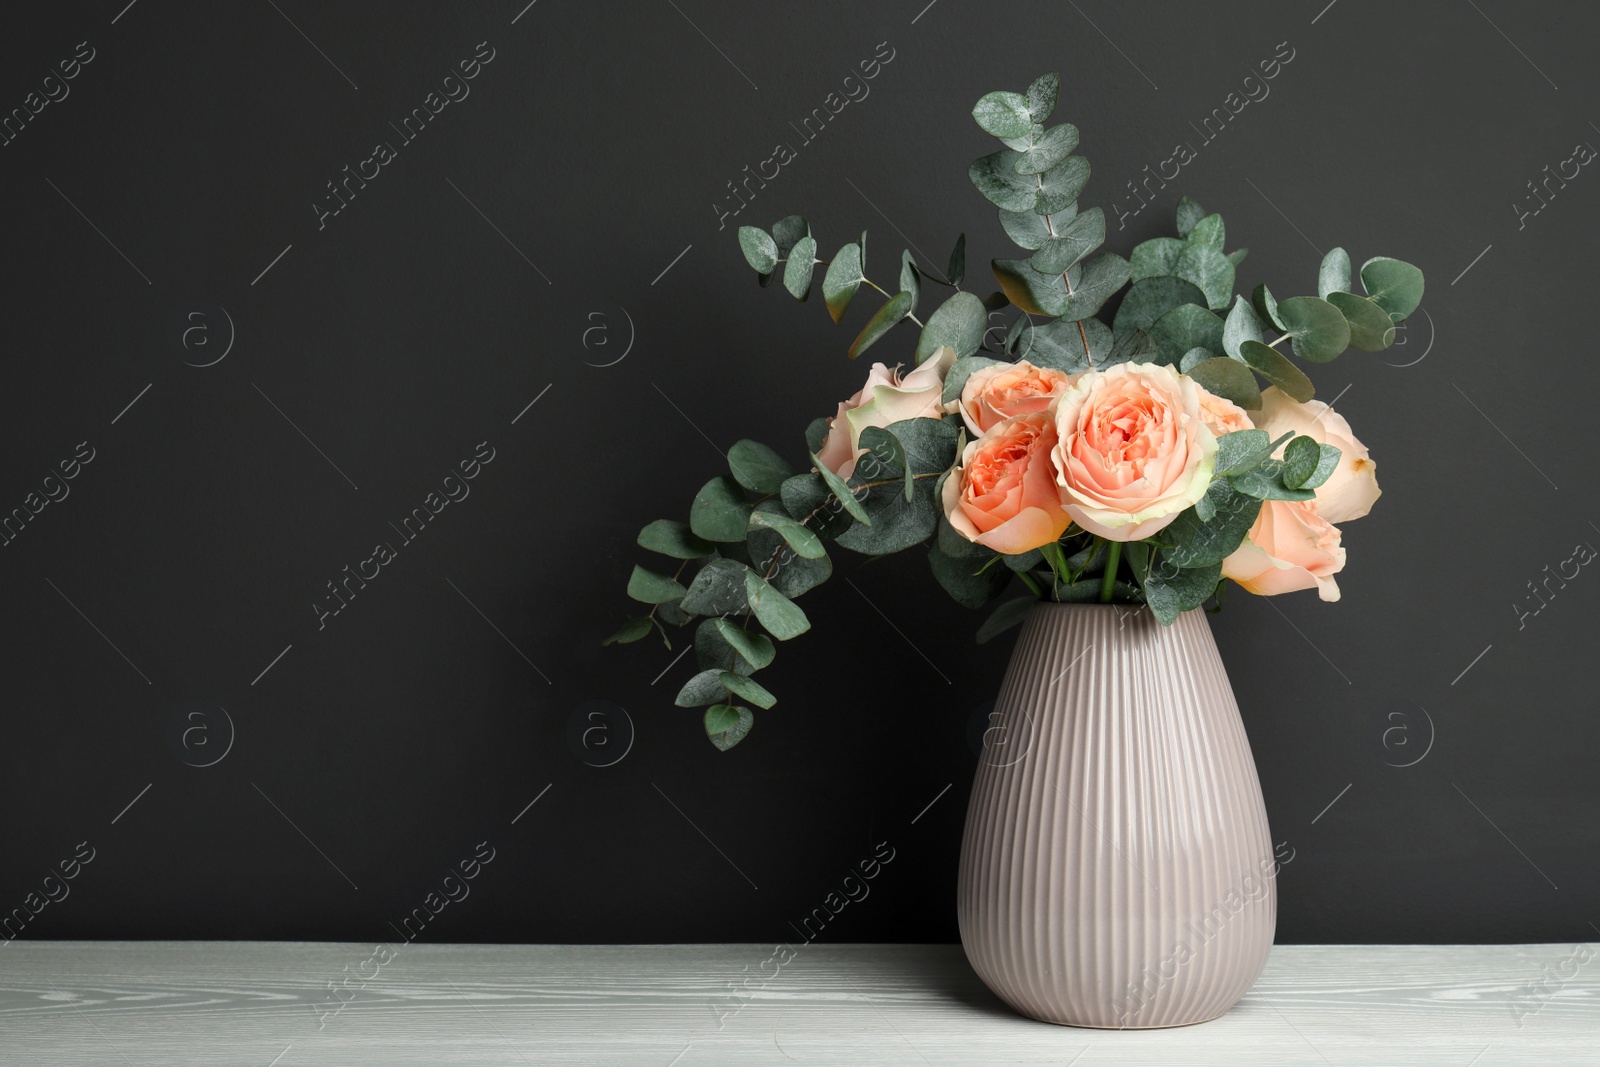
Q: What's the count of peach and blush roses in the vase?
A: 7